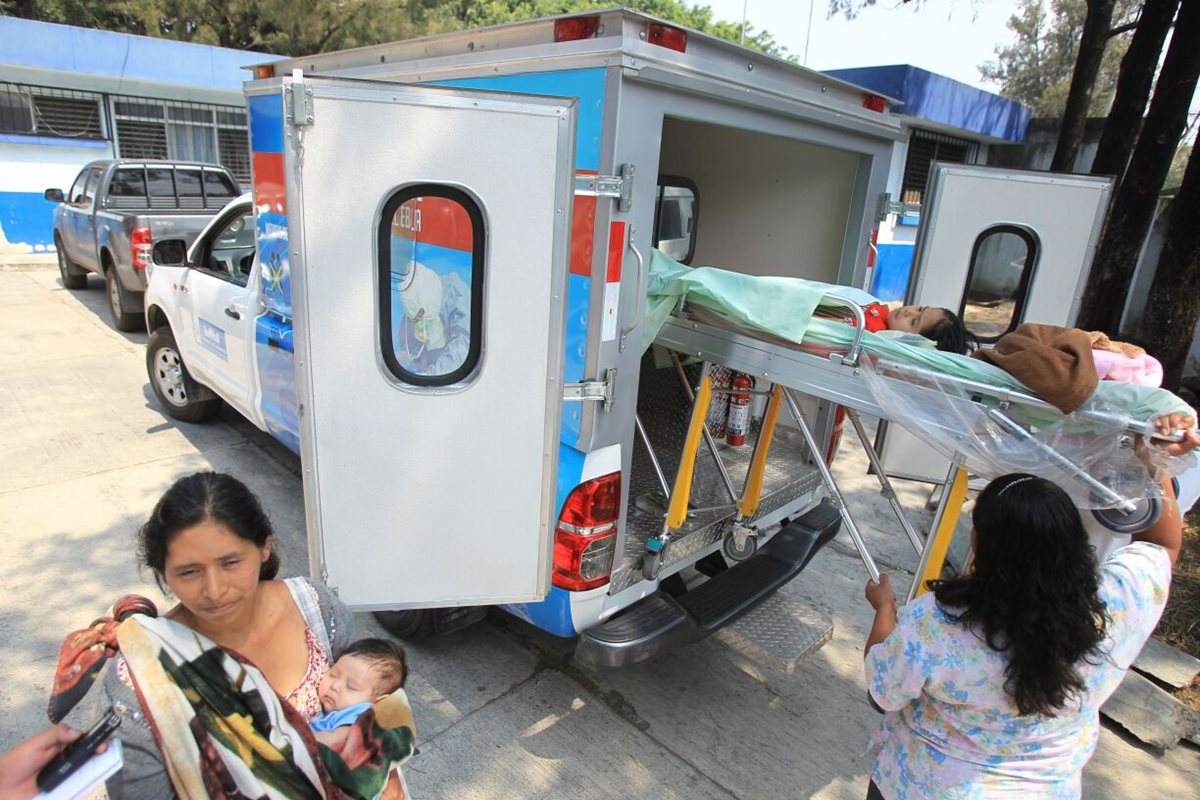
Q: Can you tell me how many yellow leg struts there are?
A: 3